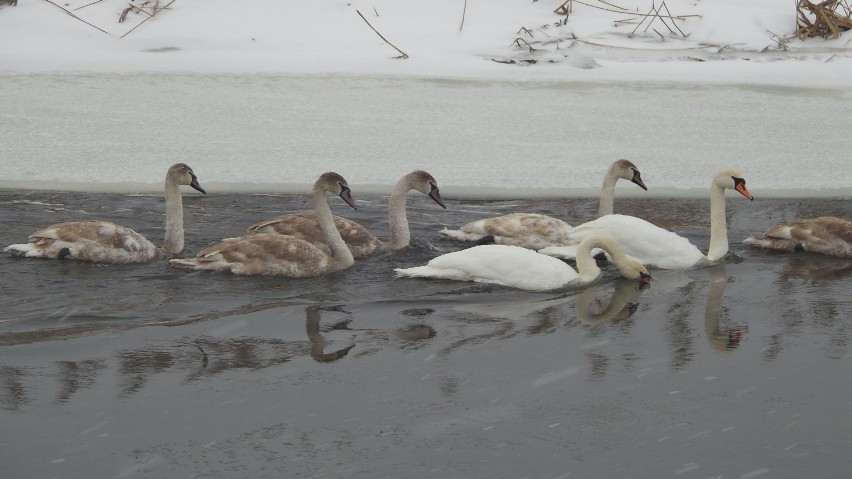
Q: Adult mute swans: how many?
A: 2